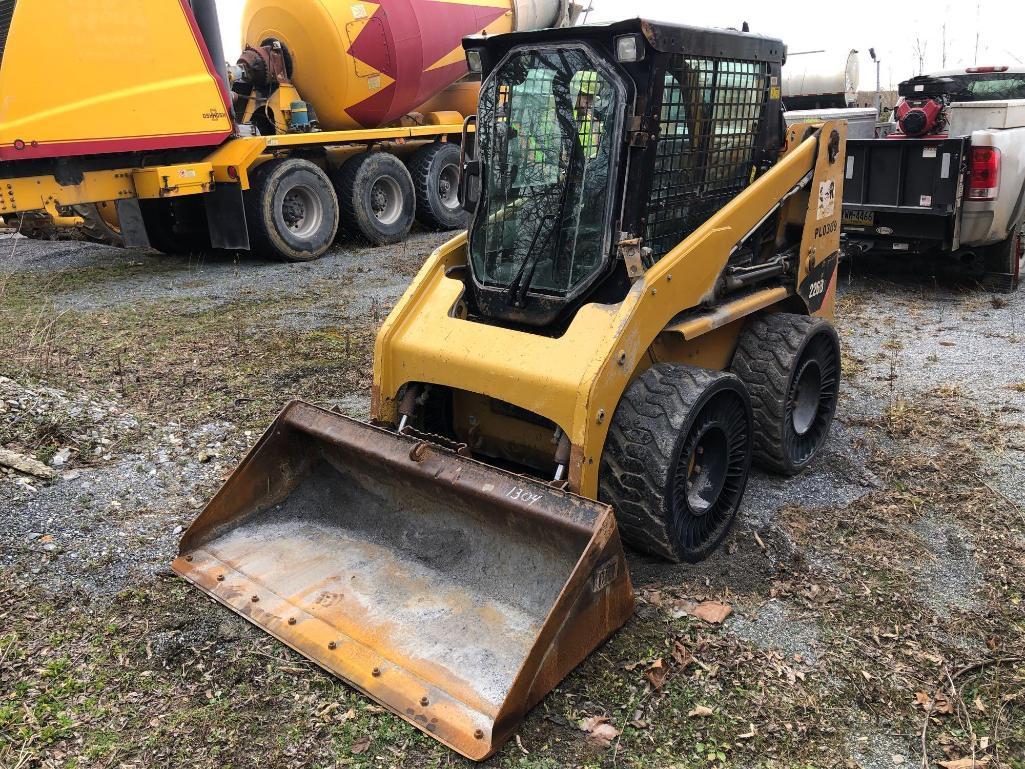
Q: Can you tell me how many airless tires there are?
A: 2